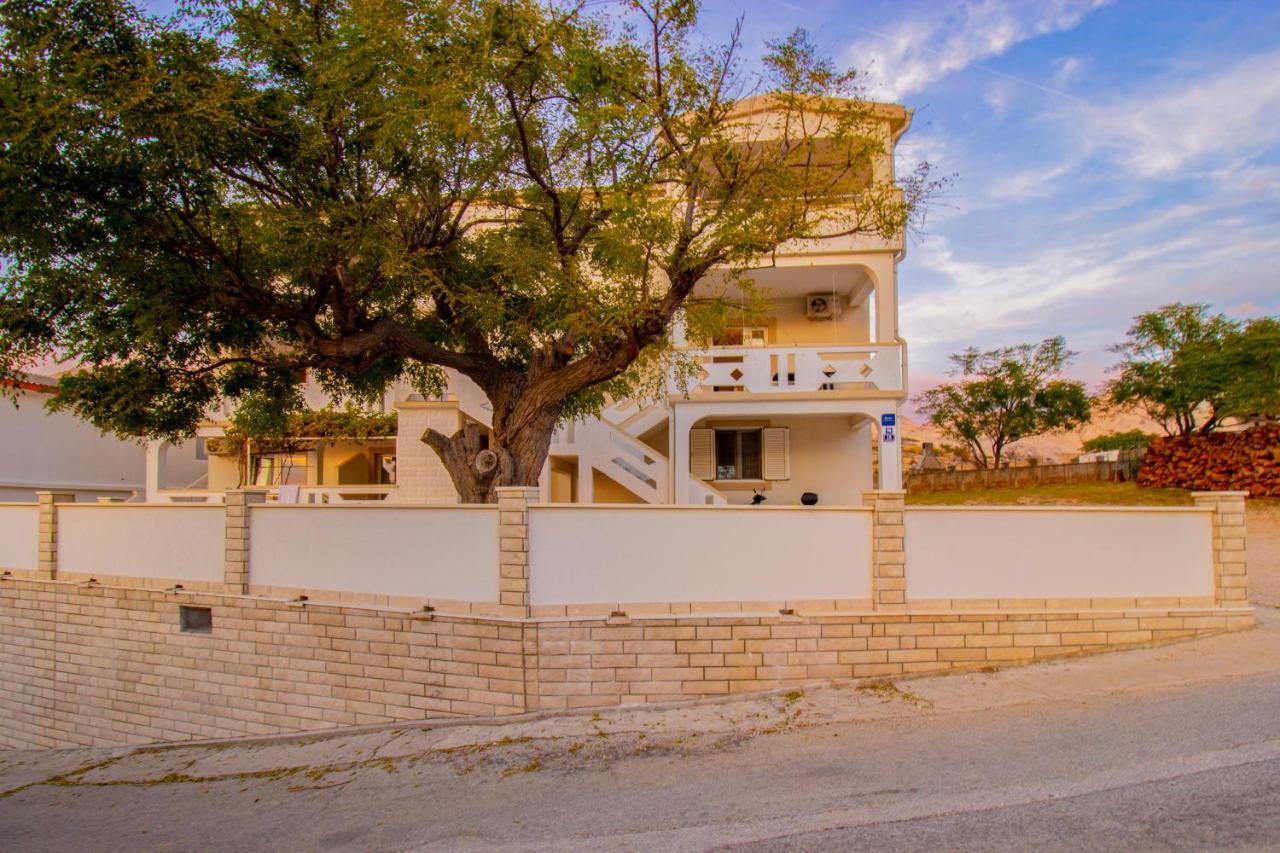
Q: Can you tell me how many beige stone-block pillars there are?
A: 5